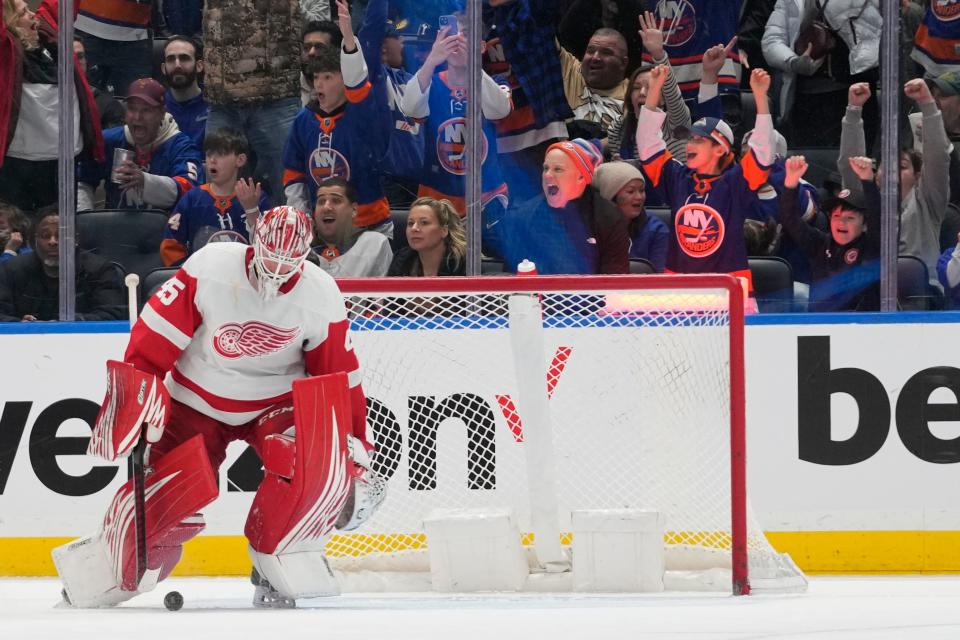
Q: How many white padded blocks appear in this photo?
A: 2